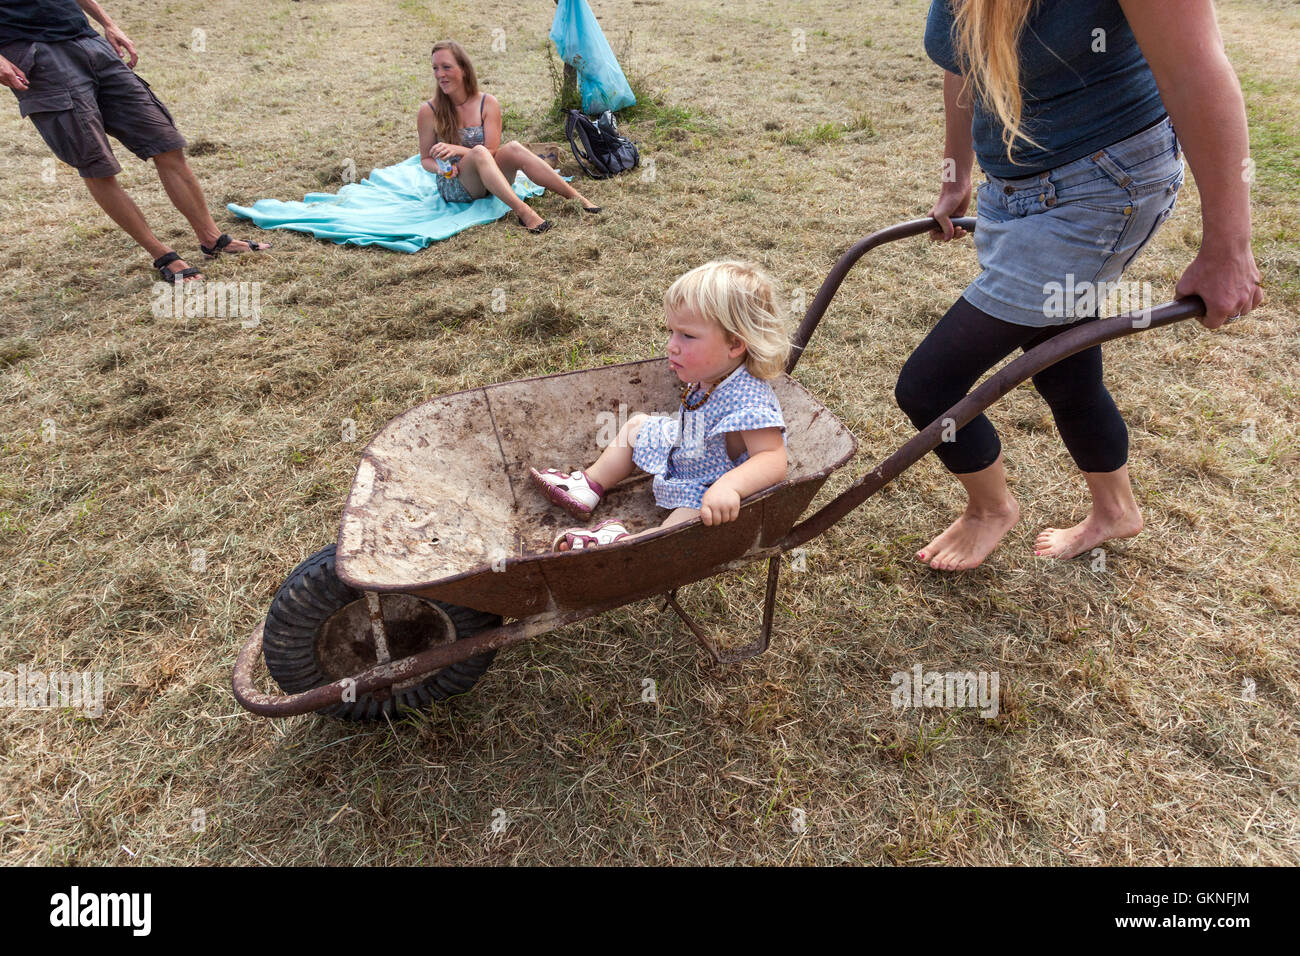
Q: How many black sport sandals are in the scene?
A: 2